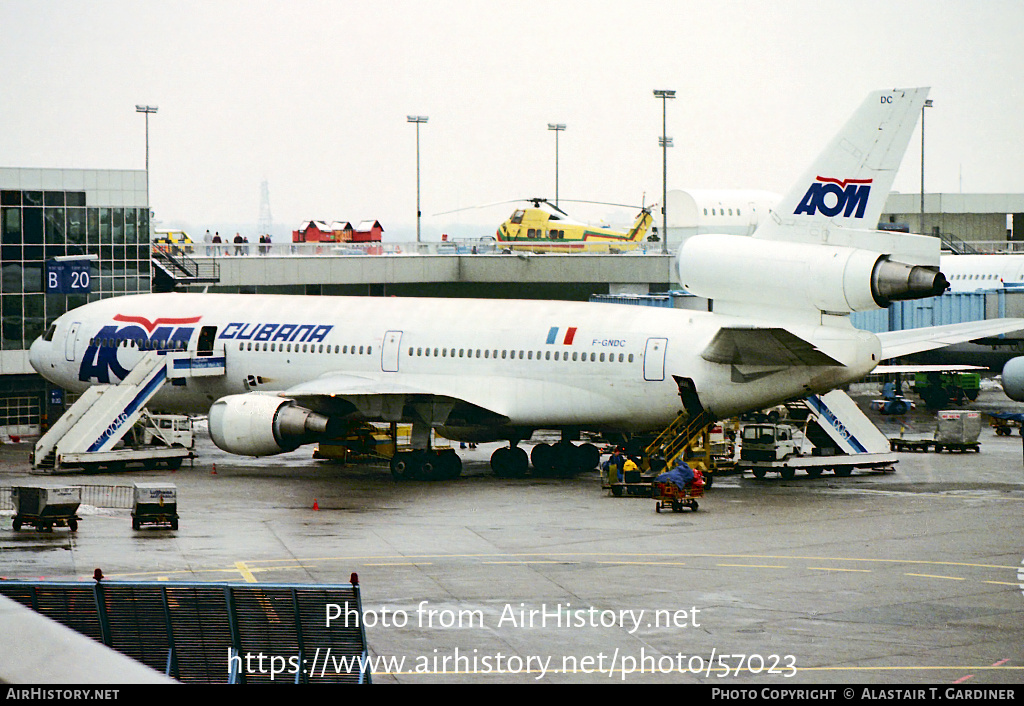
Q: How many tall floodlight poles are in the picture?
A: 5